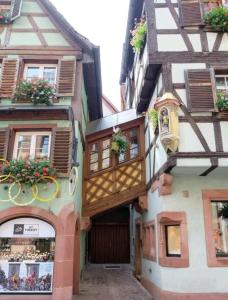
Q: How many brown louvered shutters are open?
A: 6